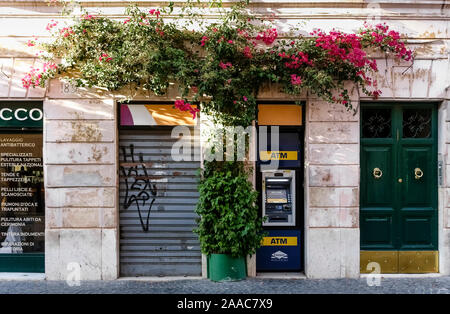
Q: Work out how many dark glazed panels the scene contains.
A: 2